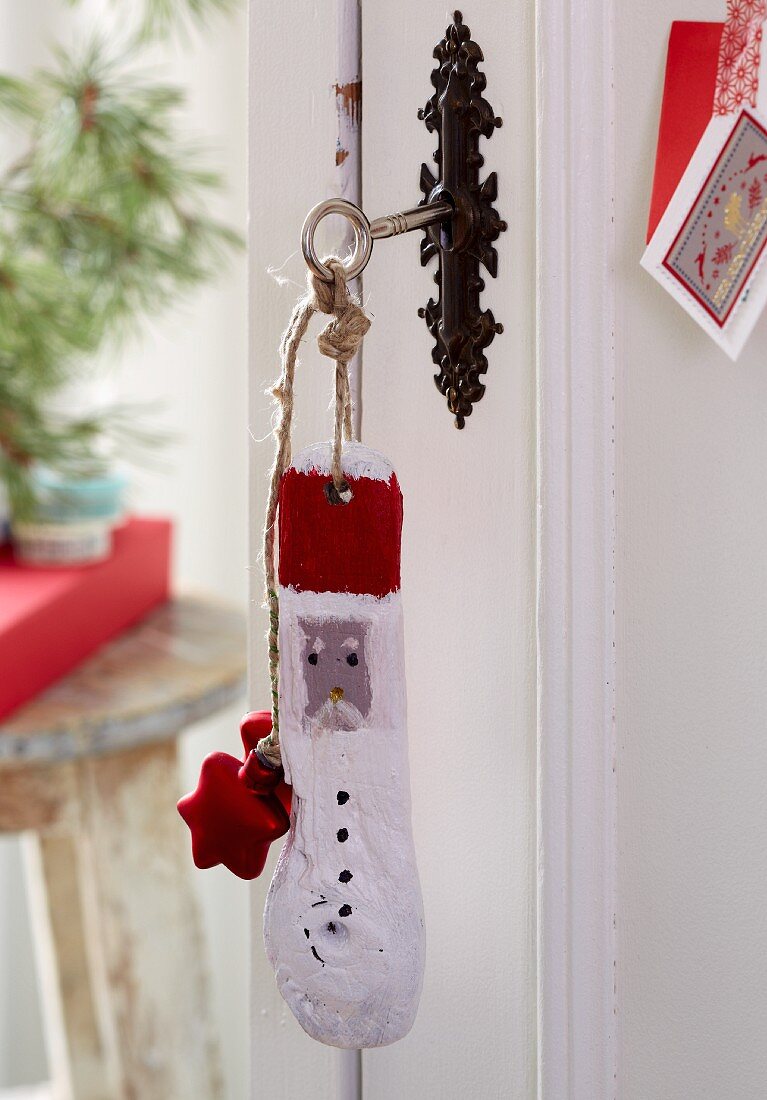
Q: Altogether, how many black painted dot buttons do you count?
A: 4